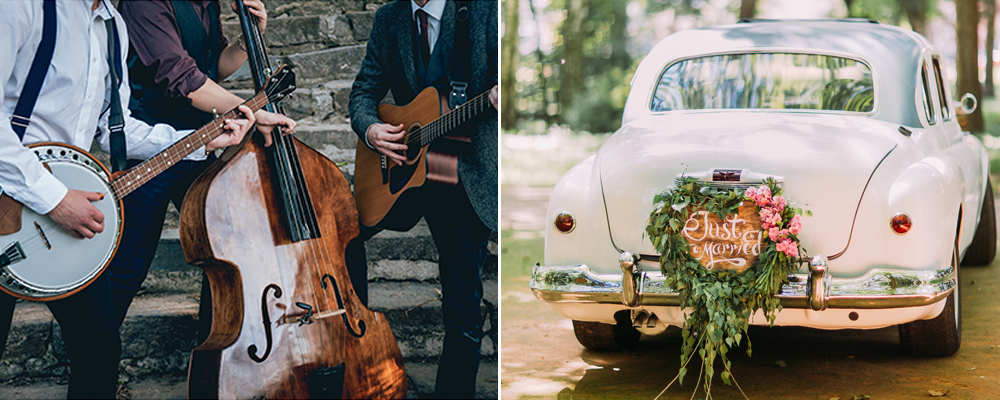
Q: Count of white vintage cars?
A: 1